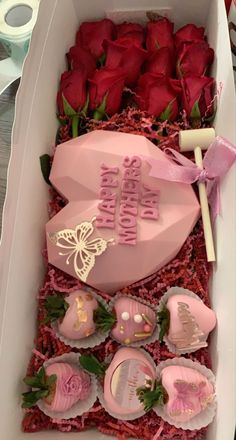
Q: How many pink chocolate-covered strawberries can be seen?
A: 6